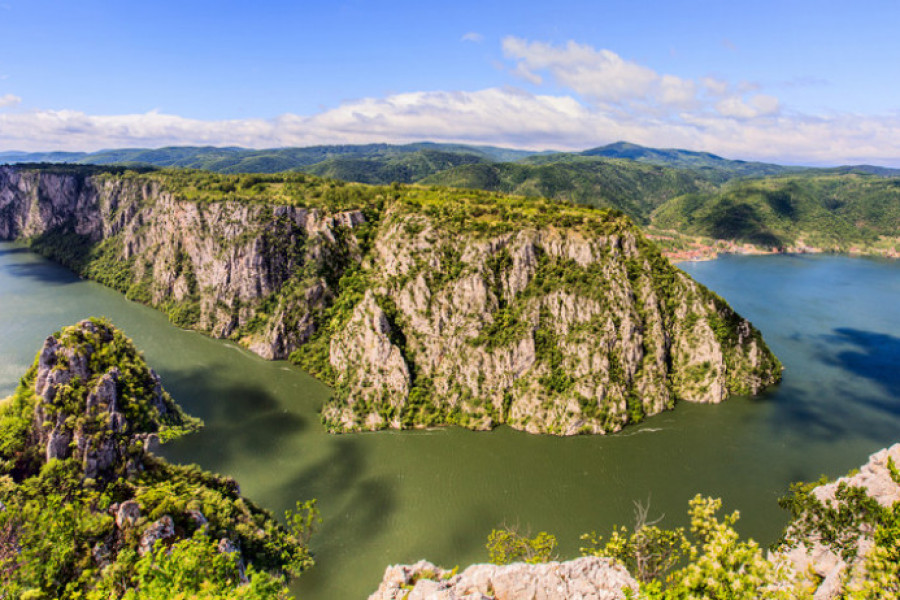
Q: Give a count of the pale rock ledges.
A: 2